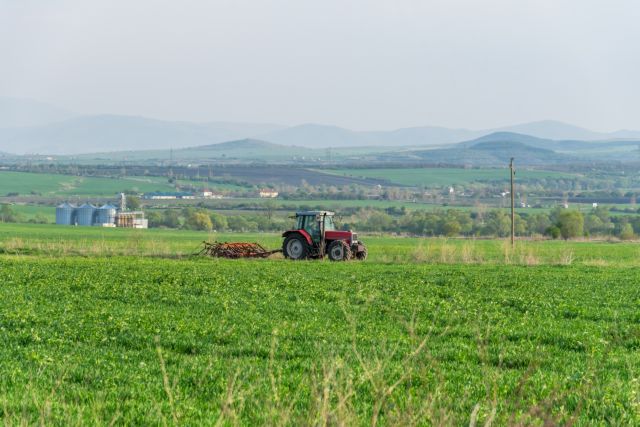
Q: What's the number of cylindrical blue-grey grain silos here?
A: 3